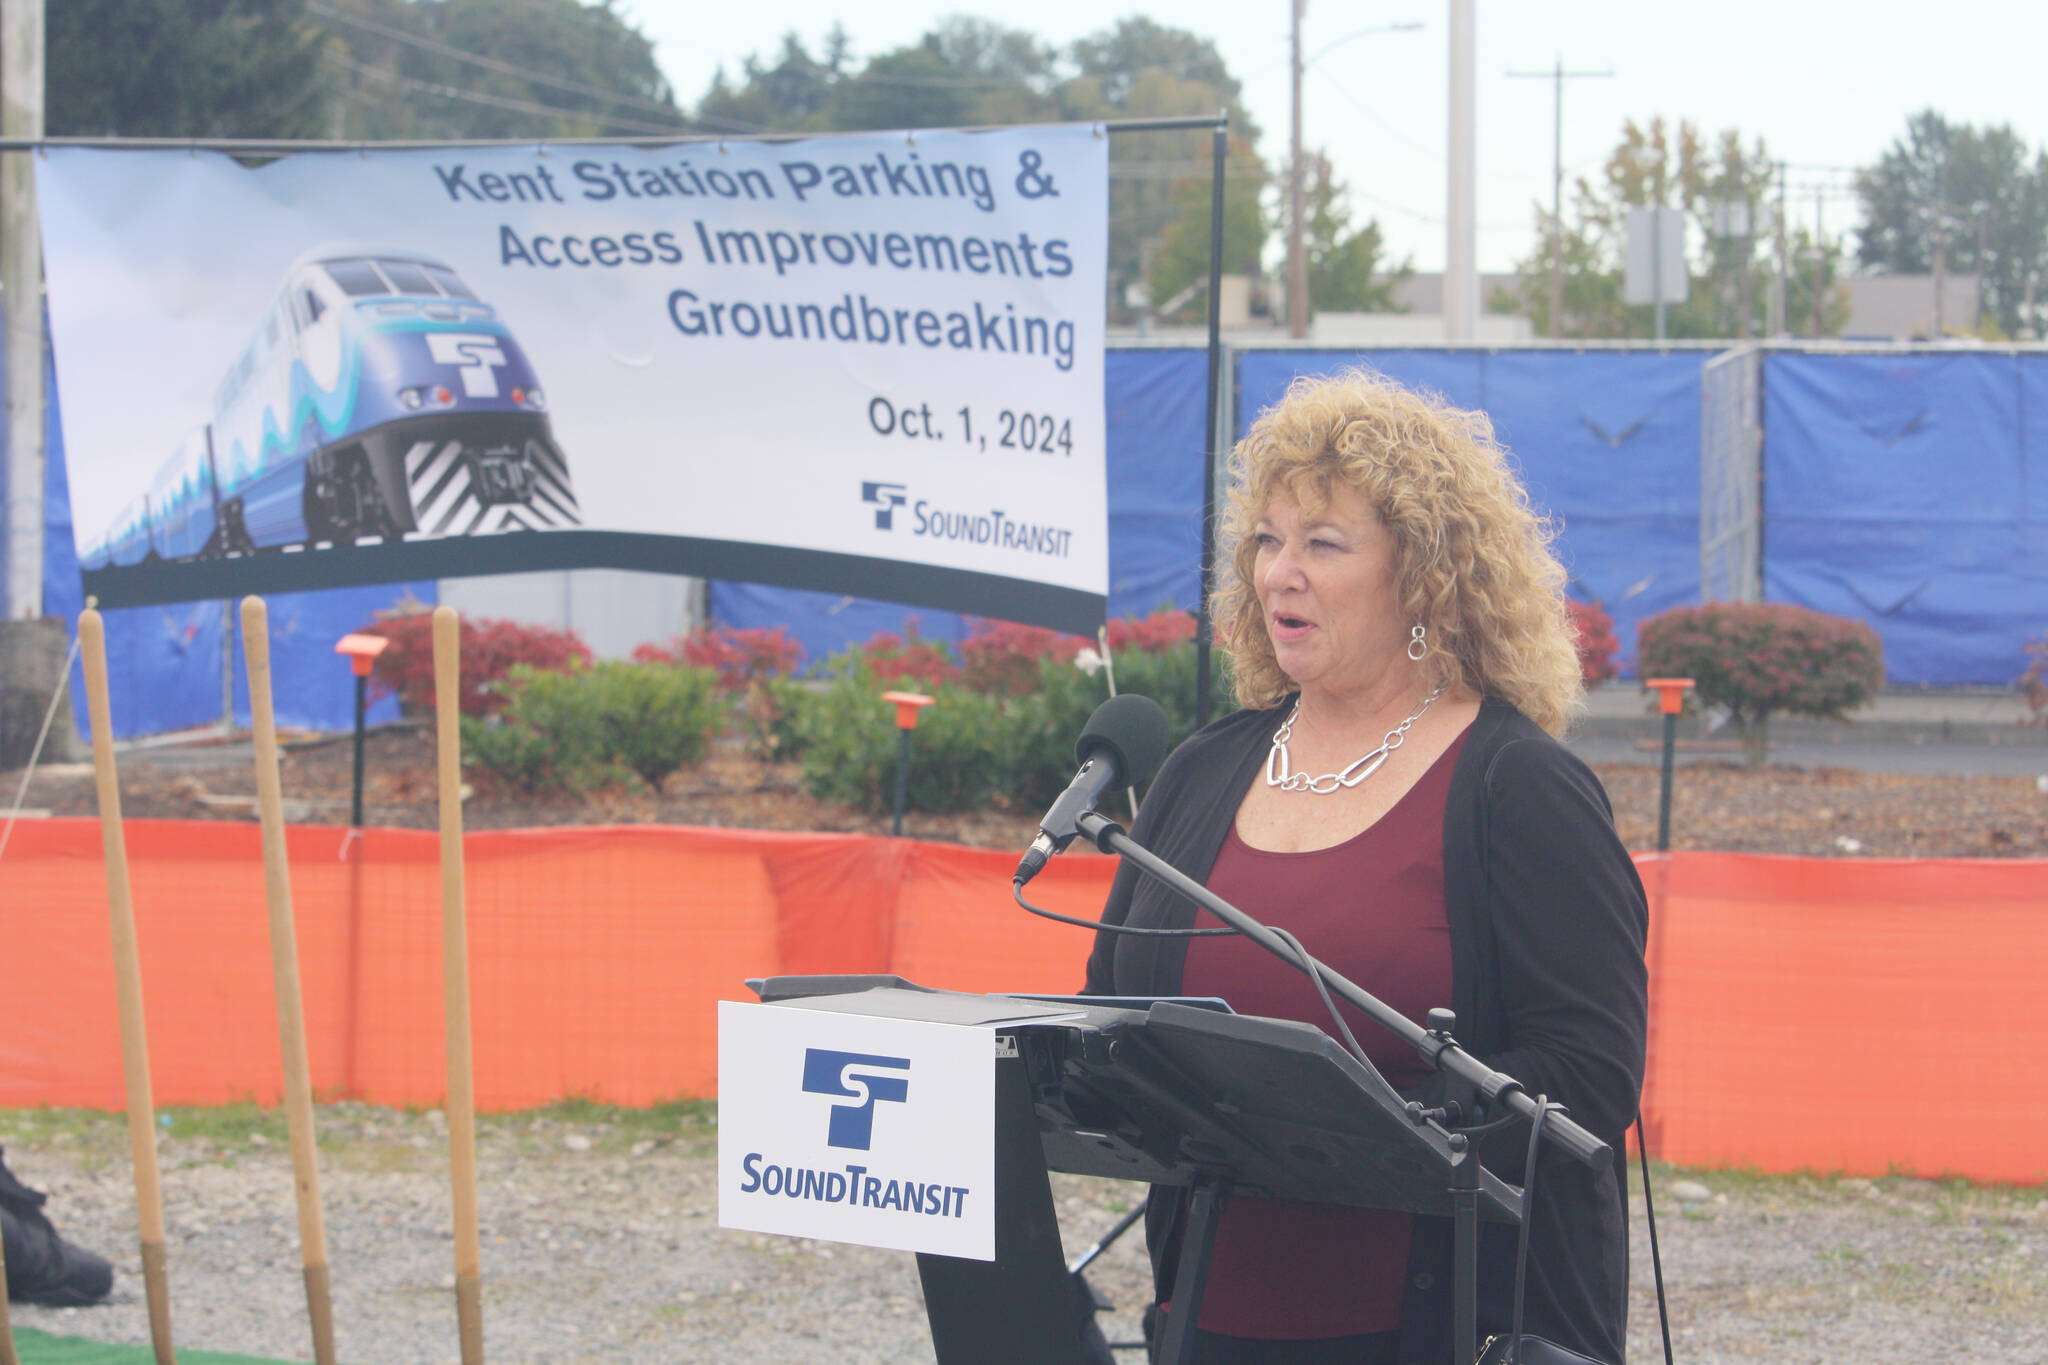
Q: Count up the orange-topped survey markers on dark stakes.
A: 3